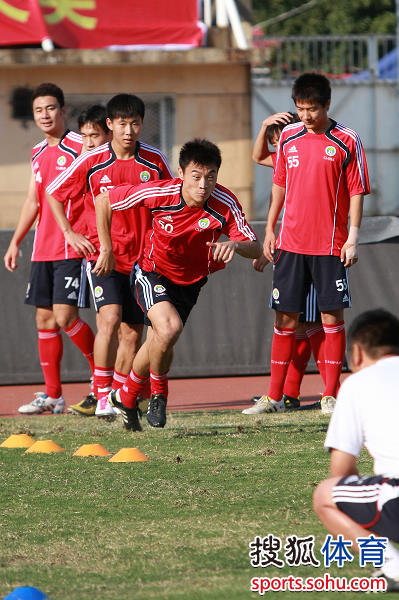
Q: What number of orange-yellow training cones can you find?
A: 4